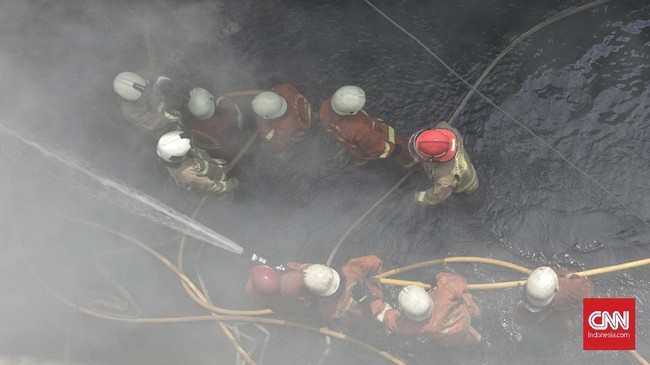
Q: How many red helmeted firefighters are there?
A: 2